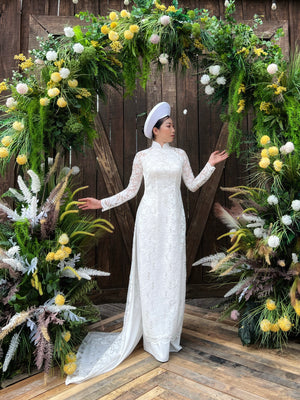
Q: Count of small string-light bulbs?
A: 4